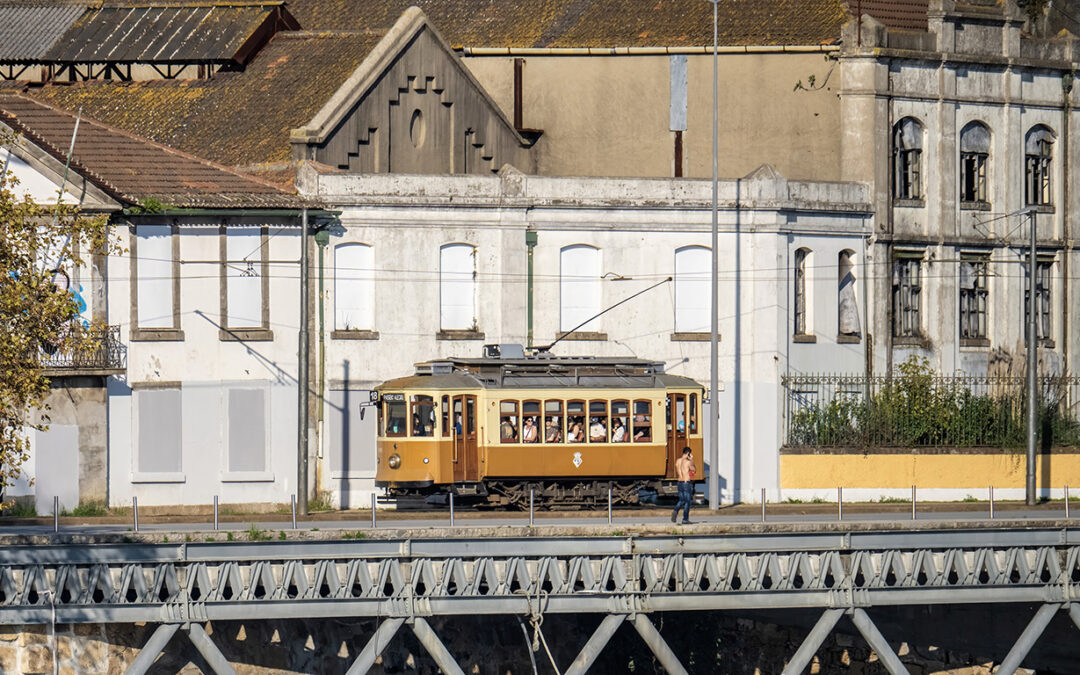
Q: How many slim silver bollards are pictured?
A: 13